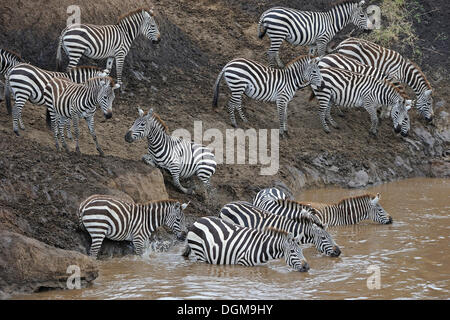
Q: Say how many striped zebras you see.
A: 15